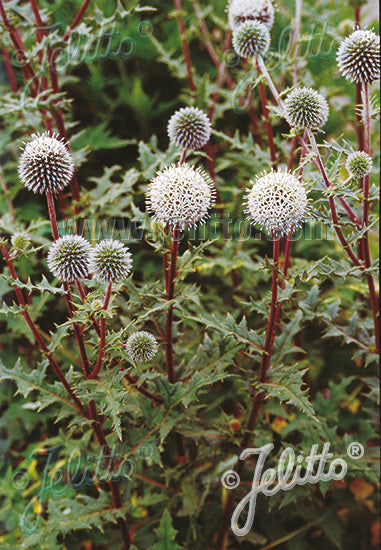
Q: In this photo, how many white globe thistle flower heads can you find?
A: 12